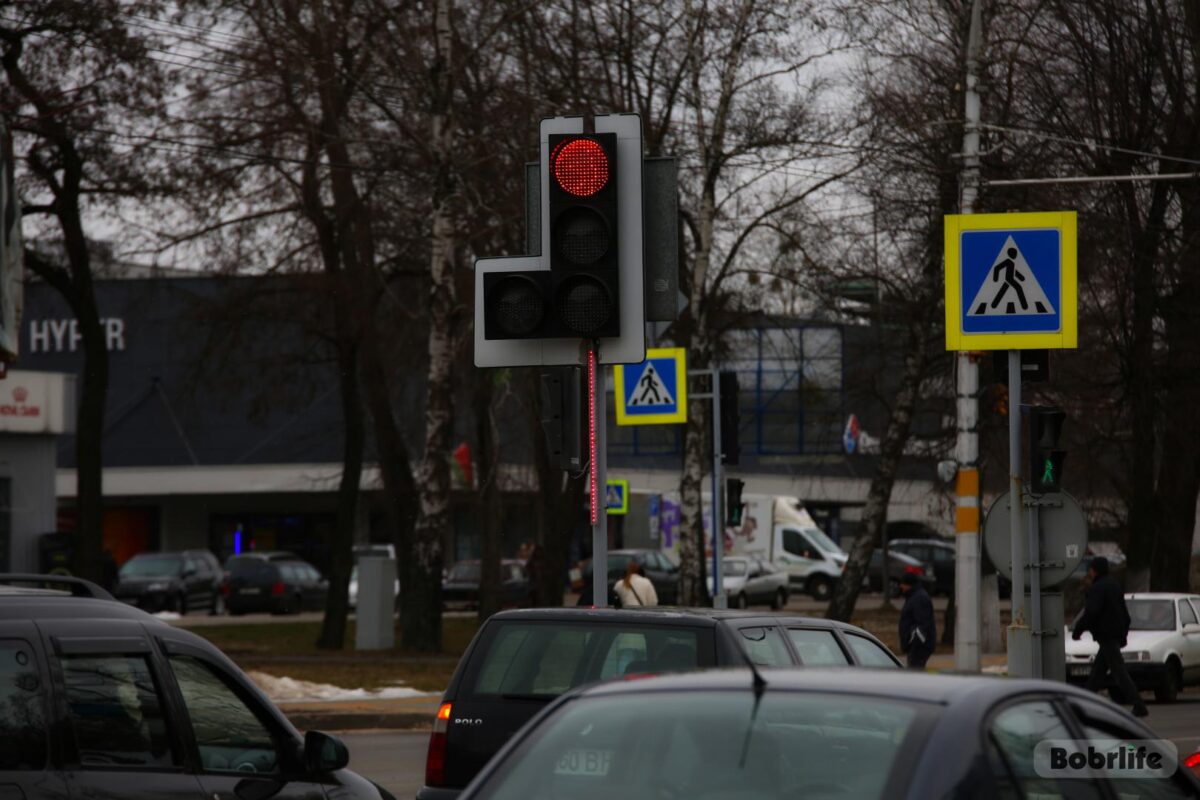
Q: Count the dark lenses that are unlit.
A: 3